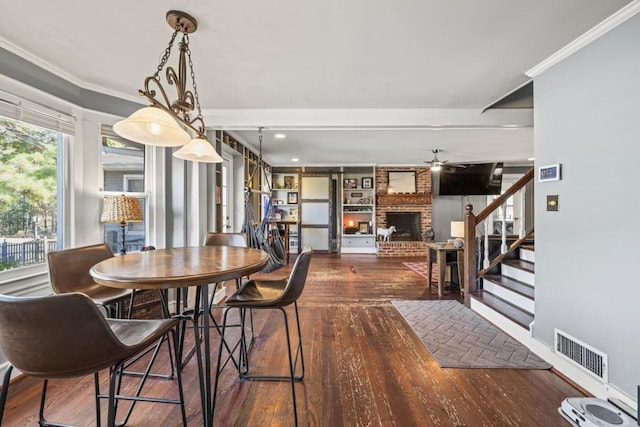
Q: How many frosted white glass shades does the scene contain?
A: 2